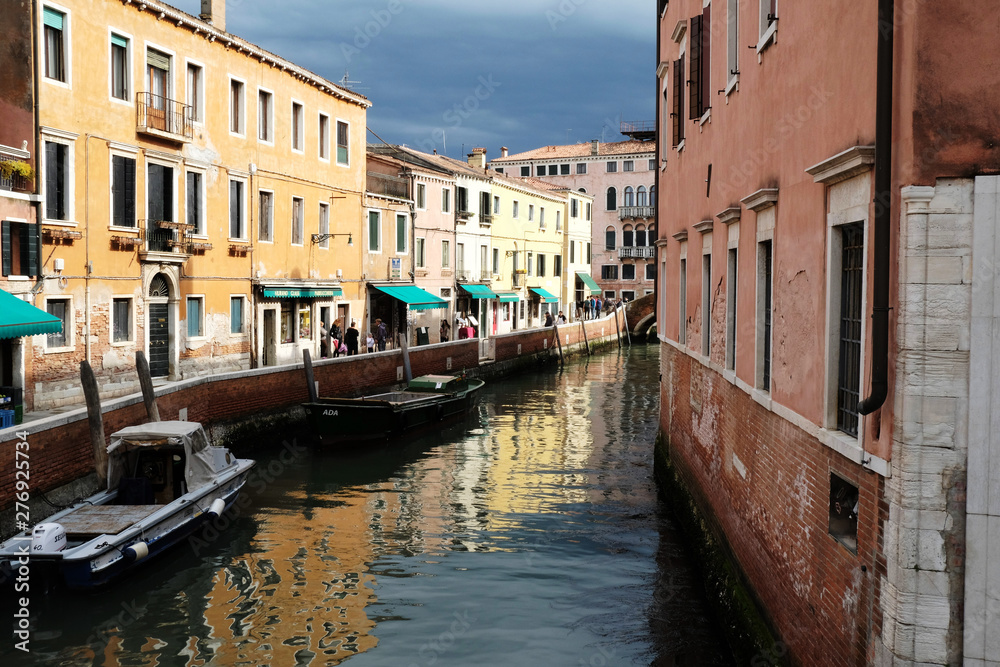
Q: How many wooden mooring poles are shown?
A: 8